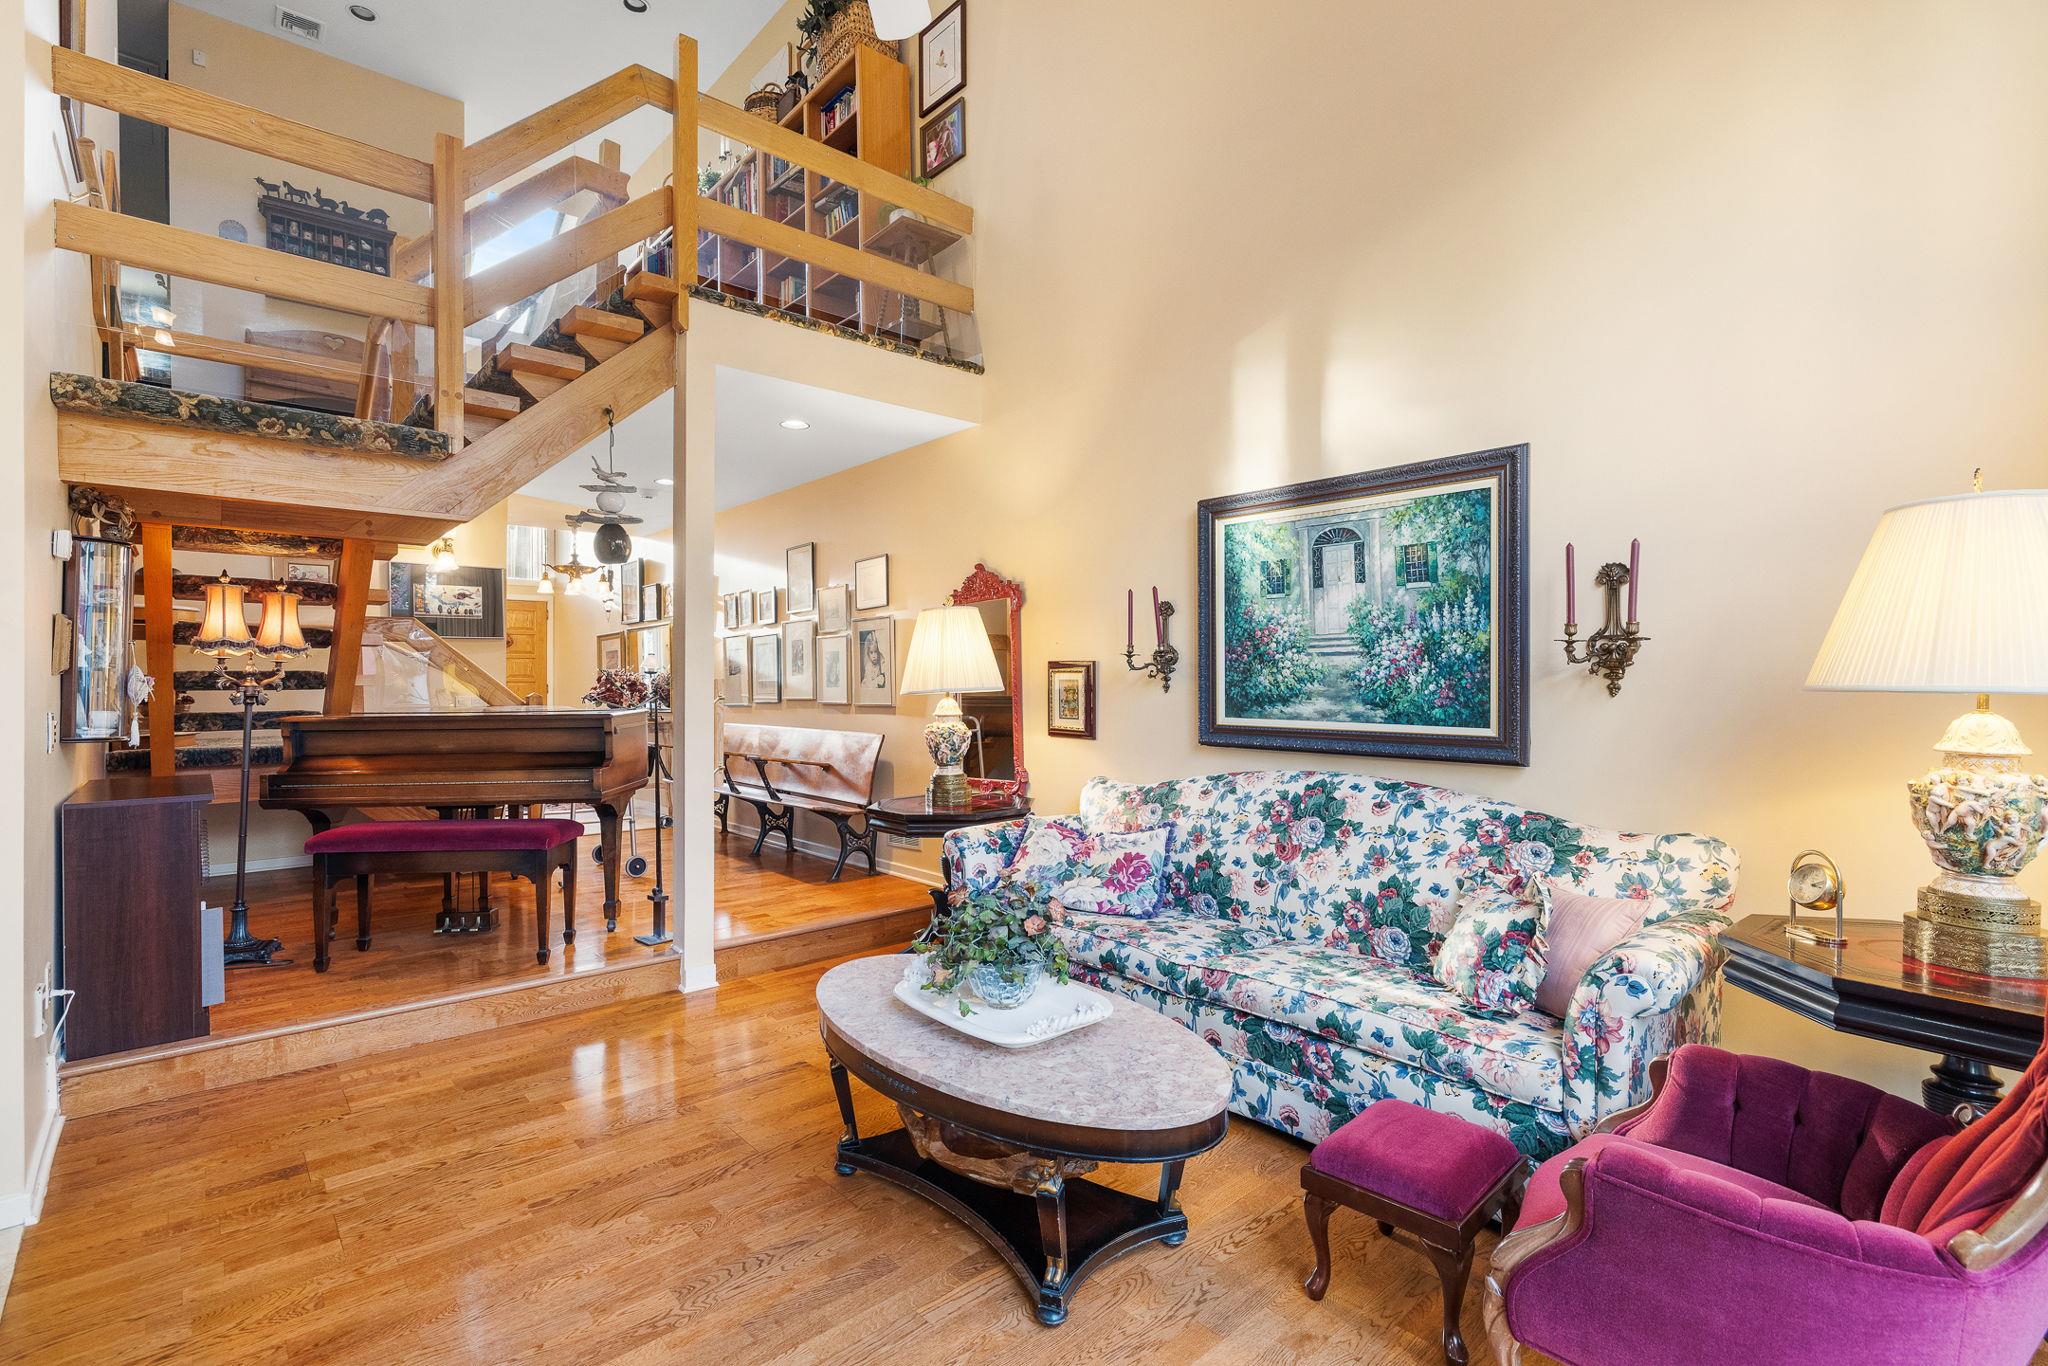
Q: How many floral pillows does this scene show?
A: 2